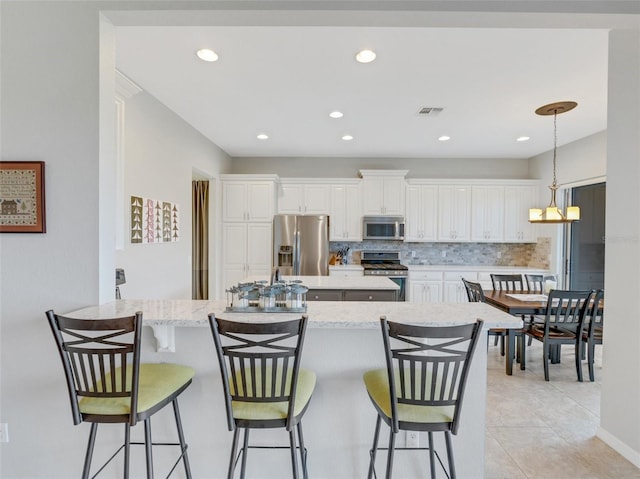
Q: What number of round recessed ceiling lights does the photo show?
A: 7